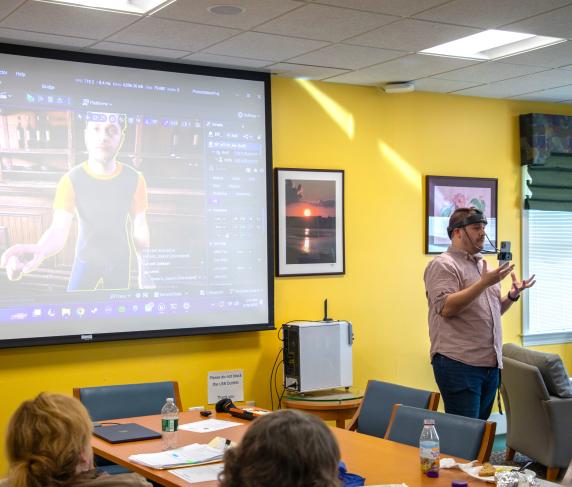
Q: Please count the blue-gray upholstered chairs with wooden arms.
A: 3